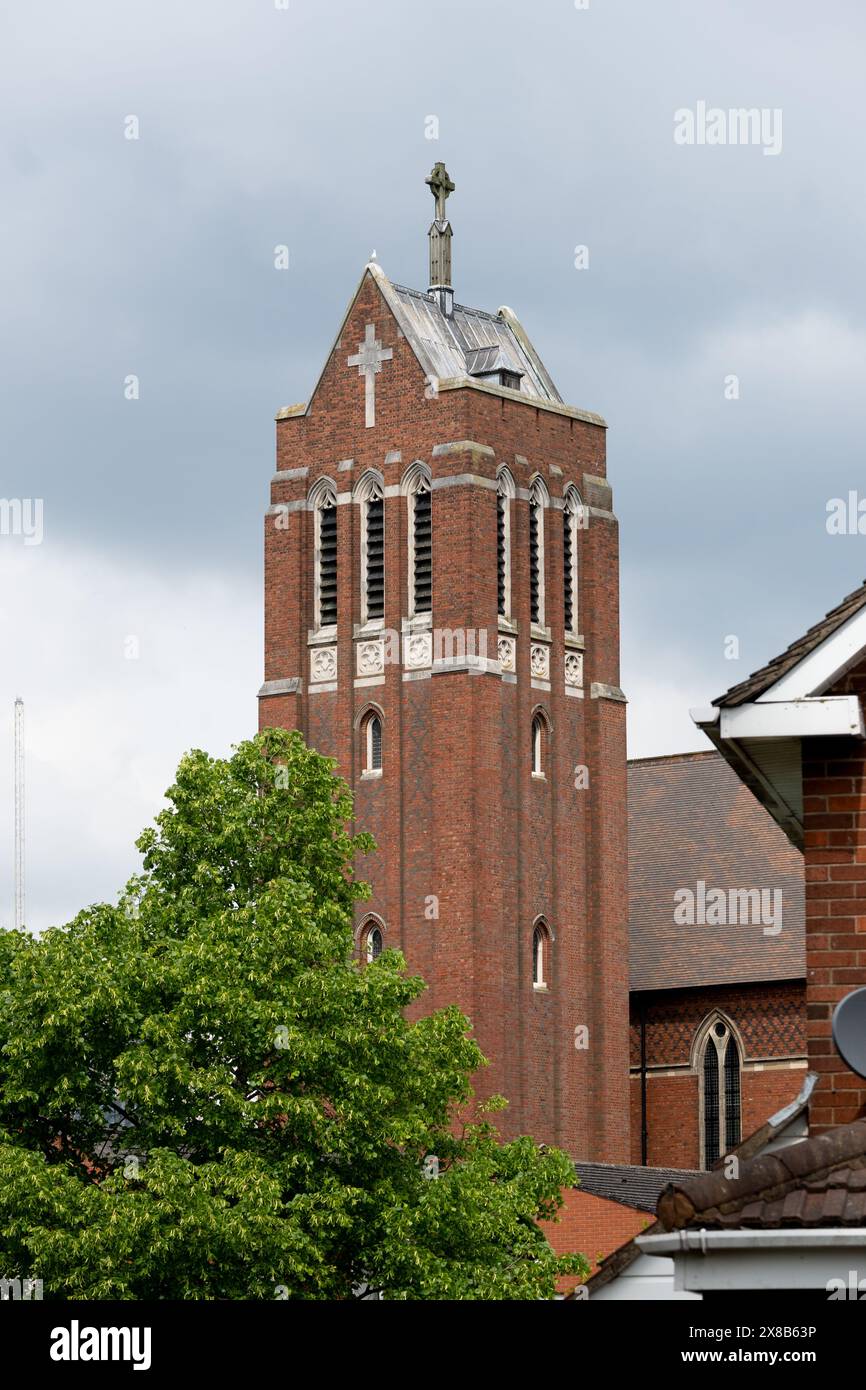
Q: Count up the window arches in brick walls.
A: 11